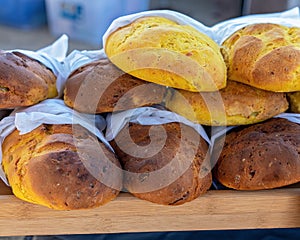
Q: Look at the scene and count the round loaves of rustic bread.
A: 8